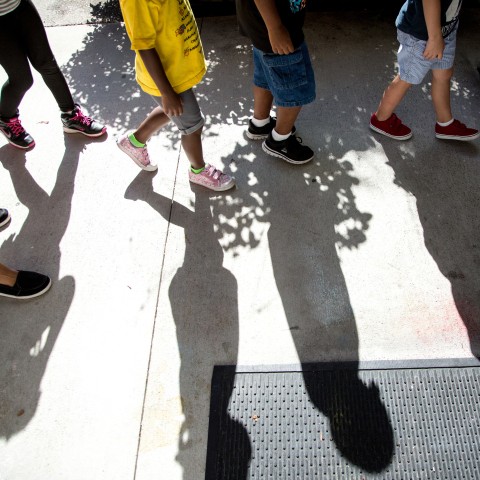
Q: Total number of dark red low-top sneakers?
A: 2